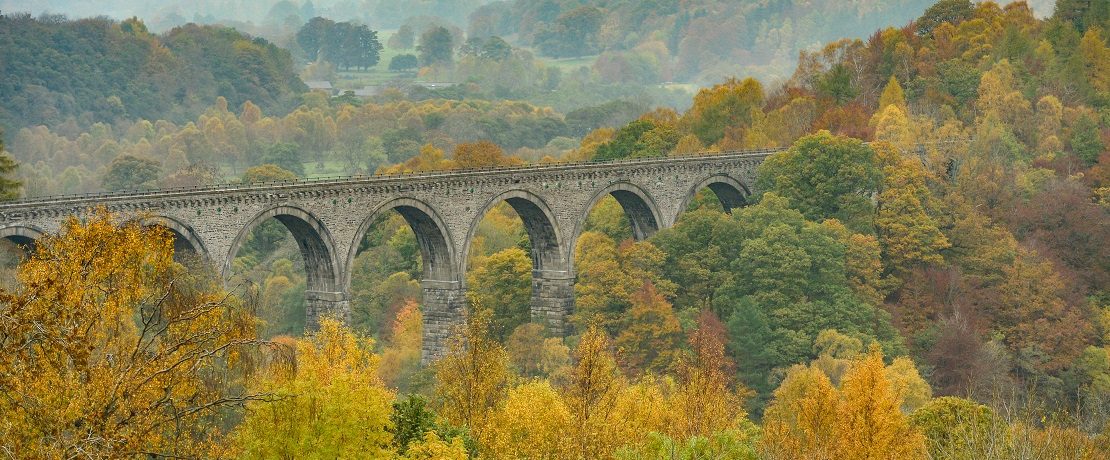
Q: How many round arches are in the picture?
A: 7